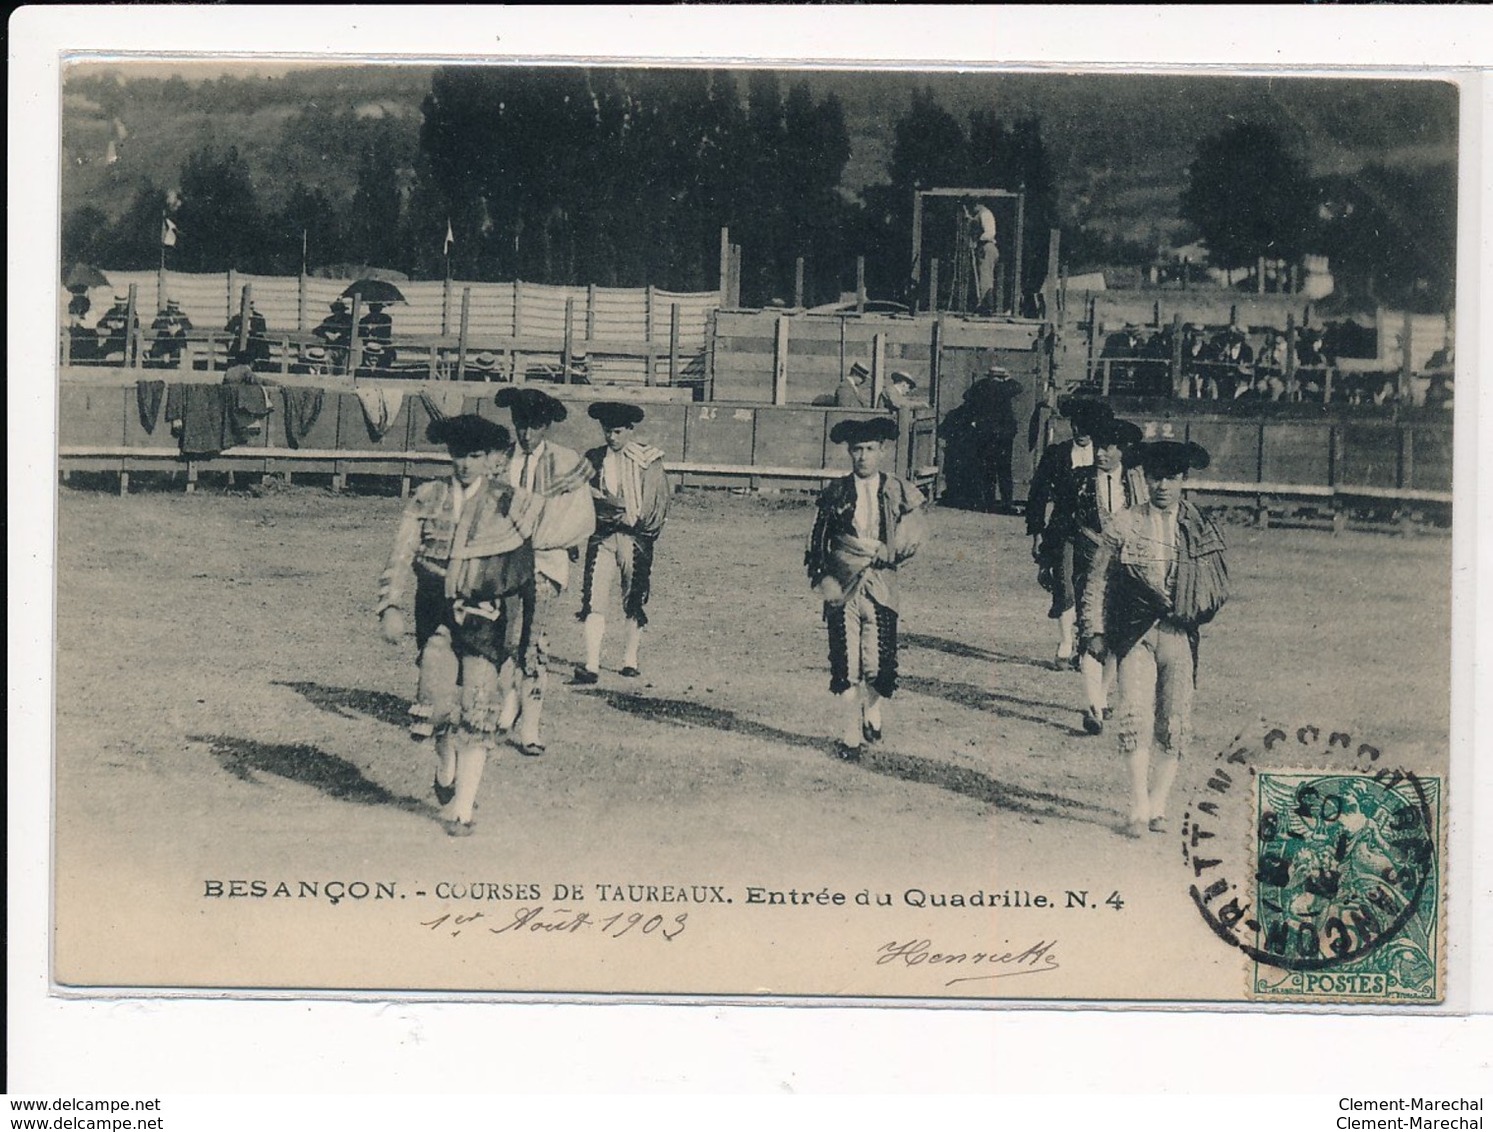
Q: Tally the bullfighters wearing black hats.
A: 7